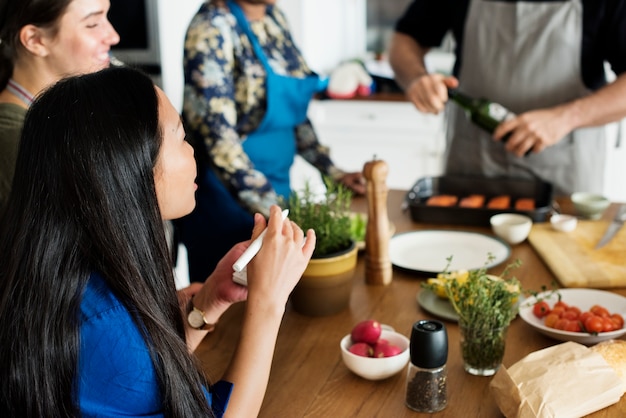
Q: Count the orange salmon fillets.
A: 4